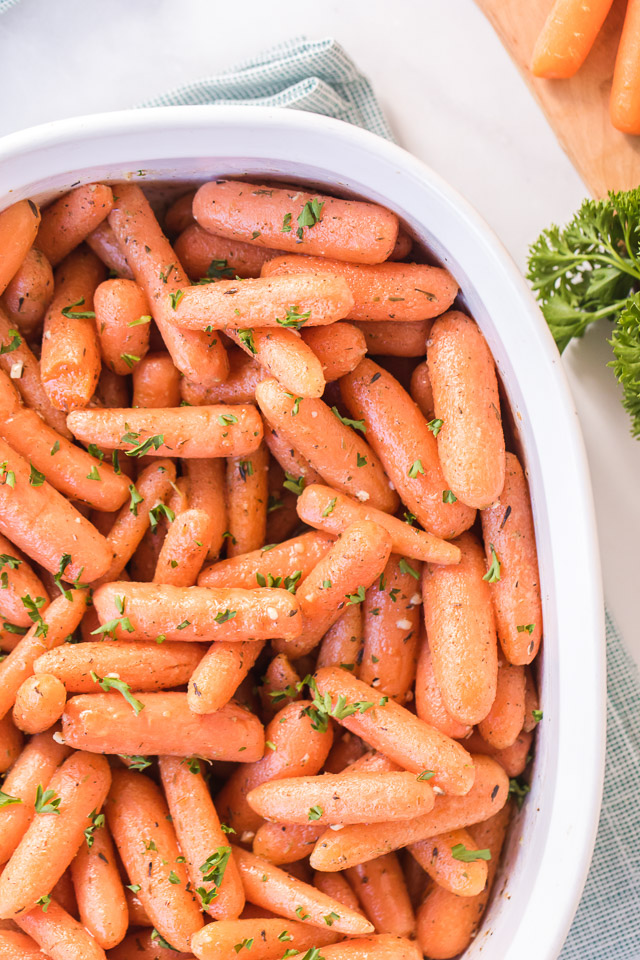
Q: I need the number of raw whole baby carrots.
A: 2